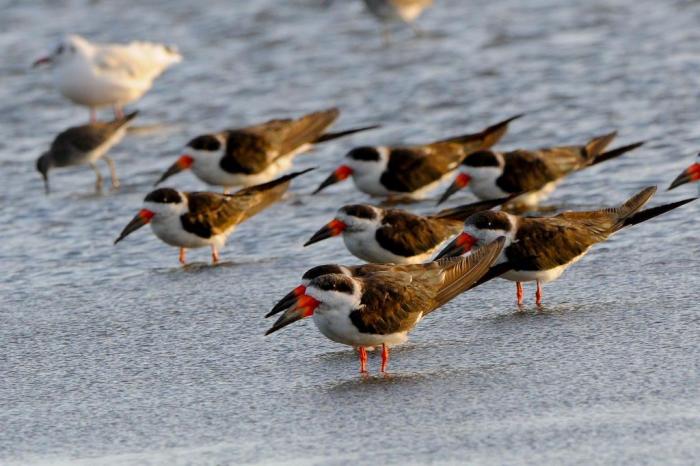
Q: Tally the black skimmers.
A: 9